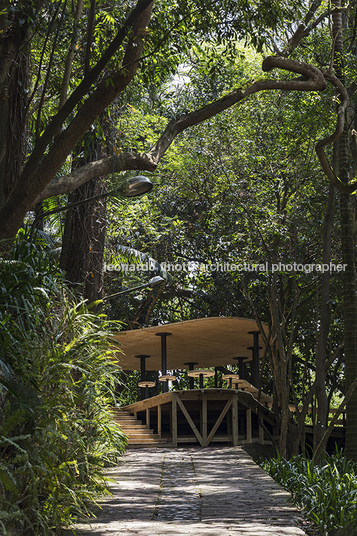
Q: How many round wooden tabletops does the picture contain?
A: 4